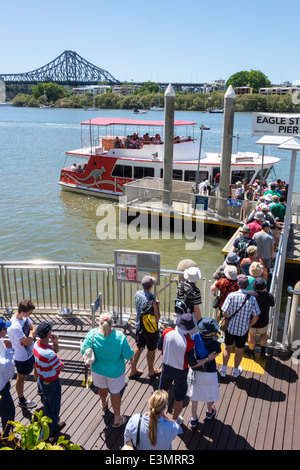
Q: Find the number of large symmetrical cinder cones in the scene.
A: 0